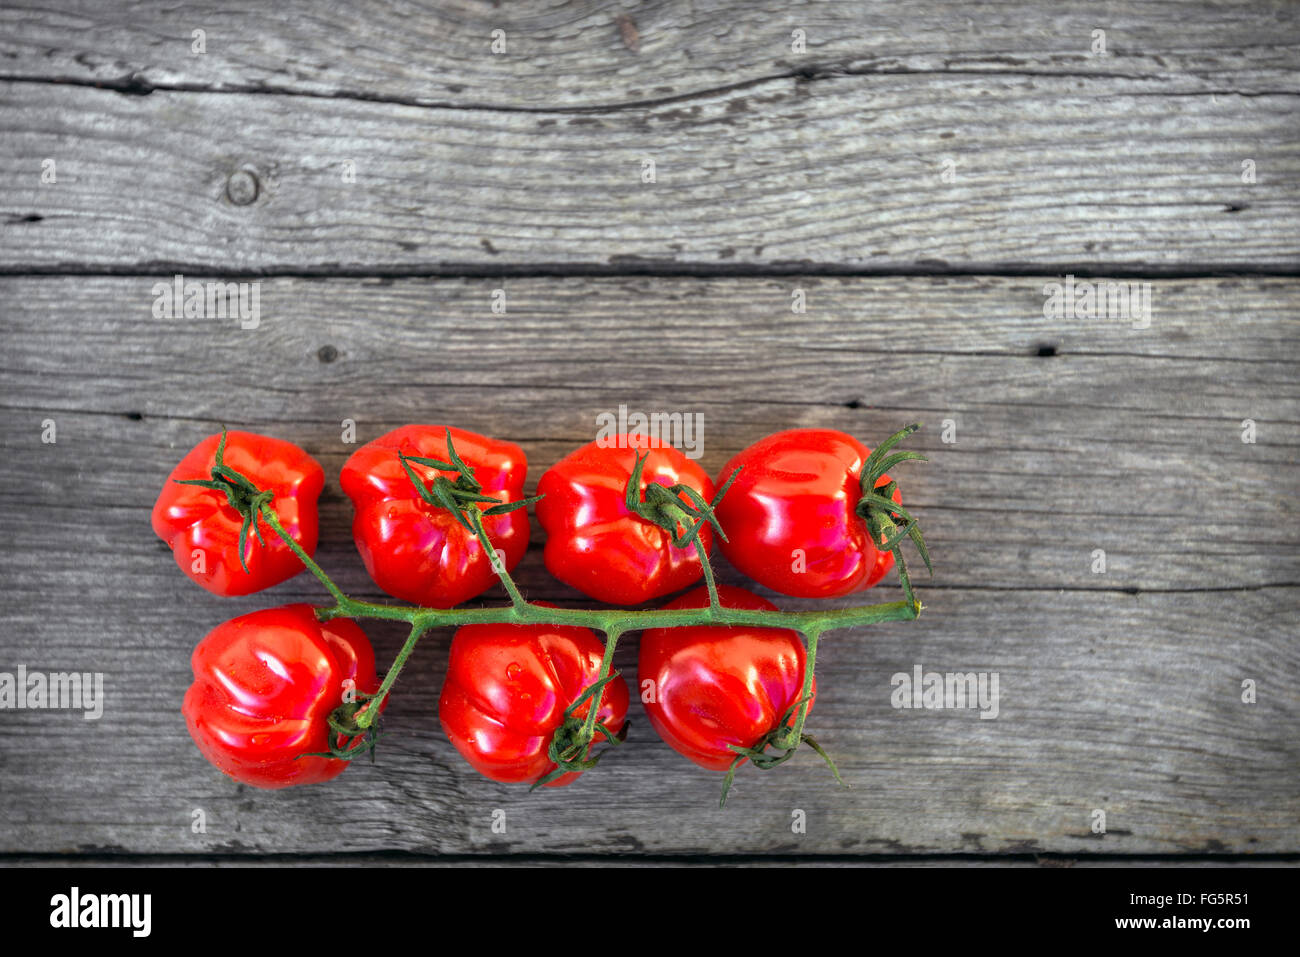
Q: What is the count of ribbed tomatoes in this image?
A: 7